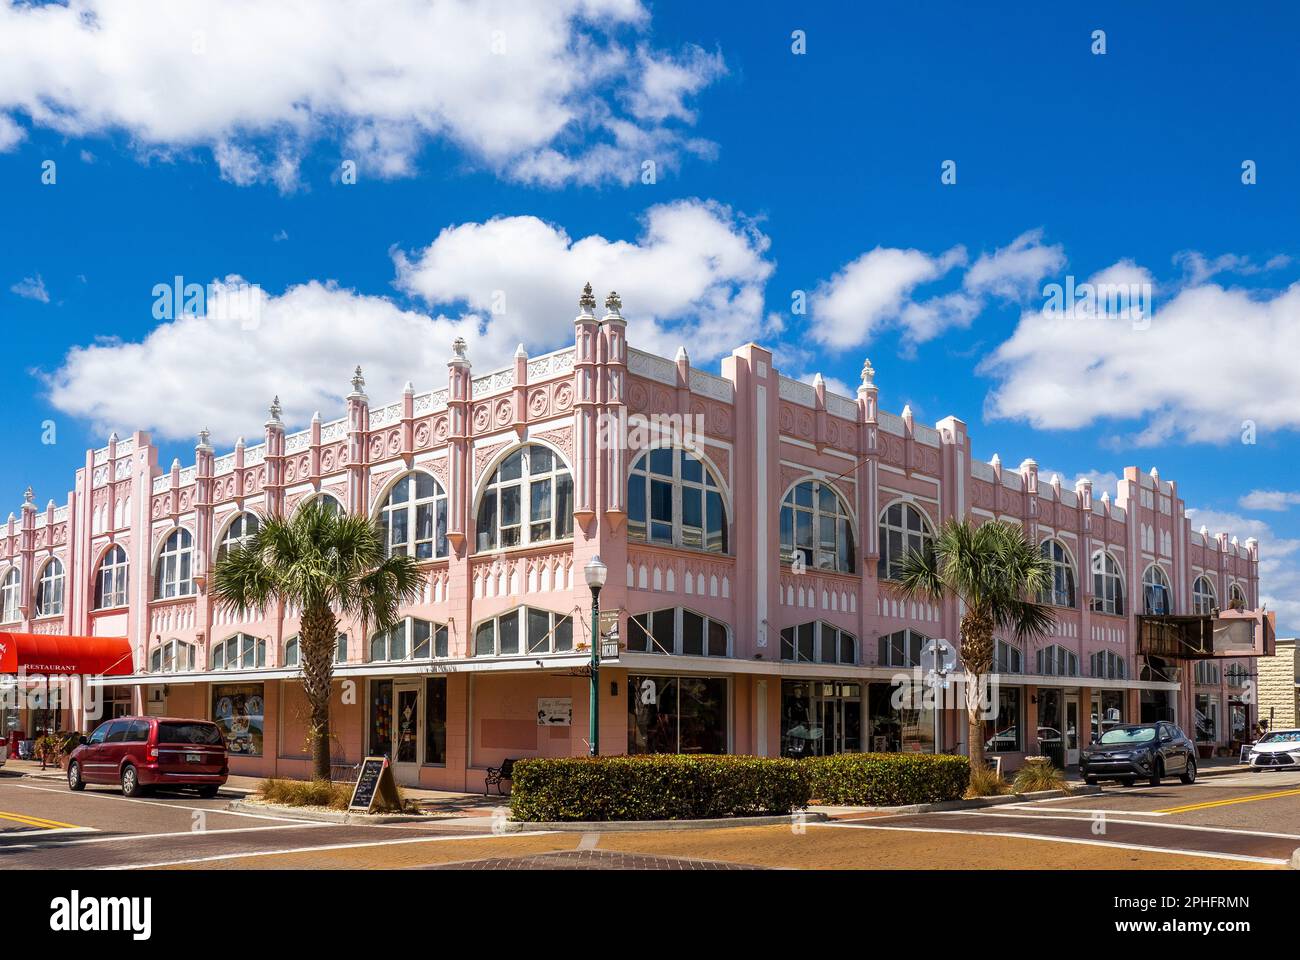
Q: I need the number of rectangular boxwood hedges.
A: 2